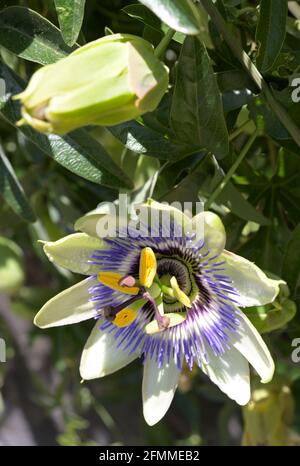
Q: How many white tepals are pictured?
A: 10